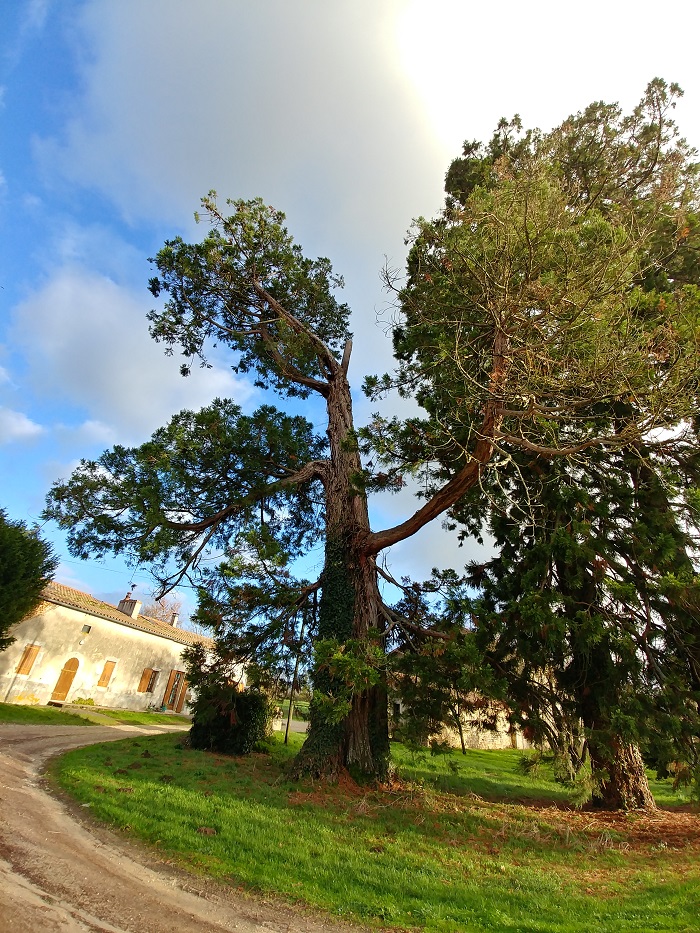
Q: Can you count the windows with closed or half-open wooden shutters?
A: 3